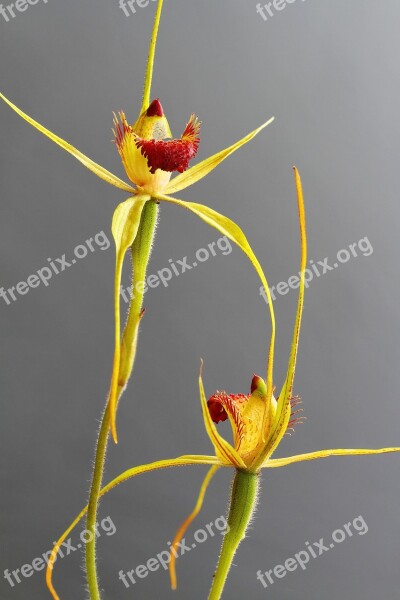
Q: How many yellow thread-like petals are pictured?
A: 10